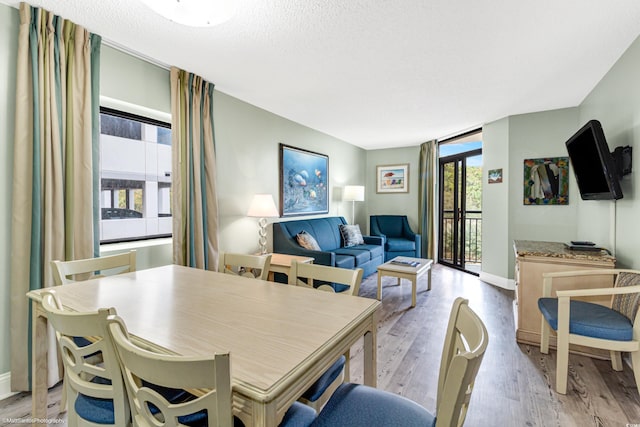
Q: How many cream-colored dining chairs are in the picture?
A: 6